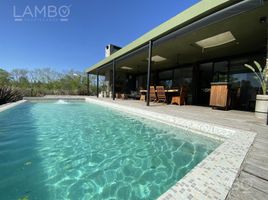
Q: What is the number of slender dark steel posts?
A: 4